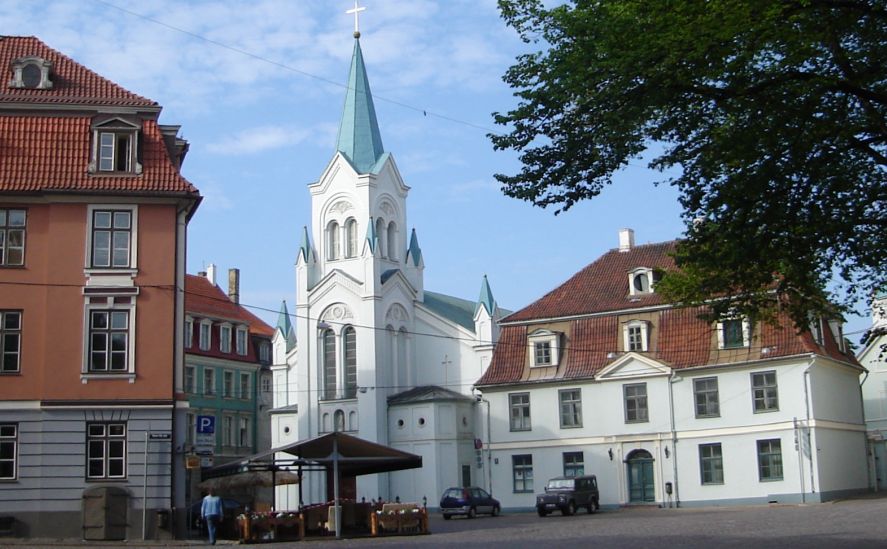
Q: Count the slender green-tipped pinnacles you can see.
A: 5